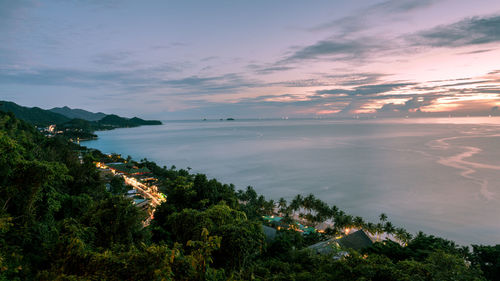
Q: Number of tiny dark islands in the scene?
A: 3